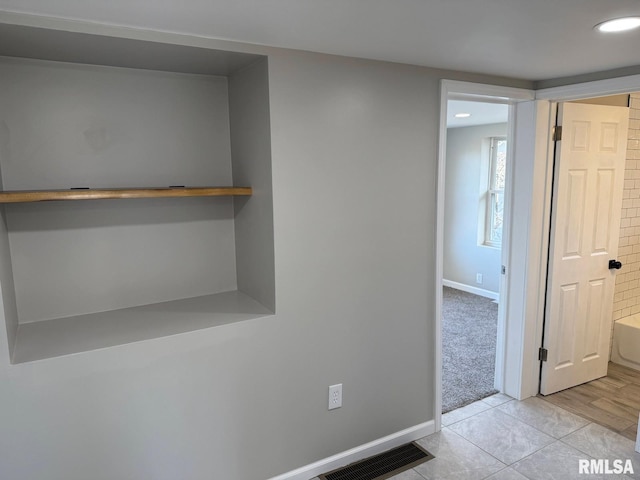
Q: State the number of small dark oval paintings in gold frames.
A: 0